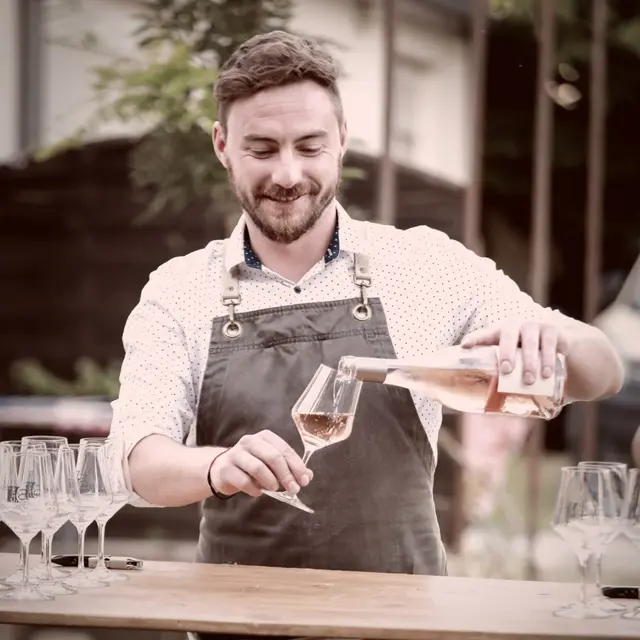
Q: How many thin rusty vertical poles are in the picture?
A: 4